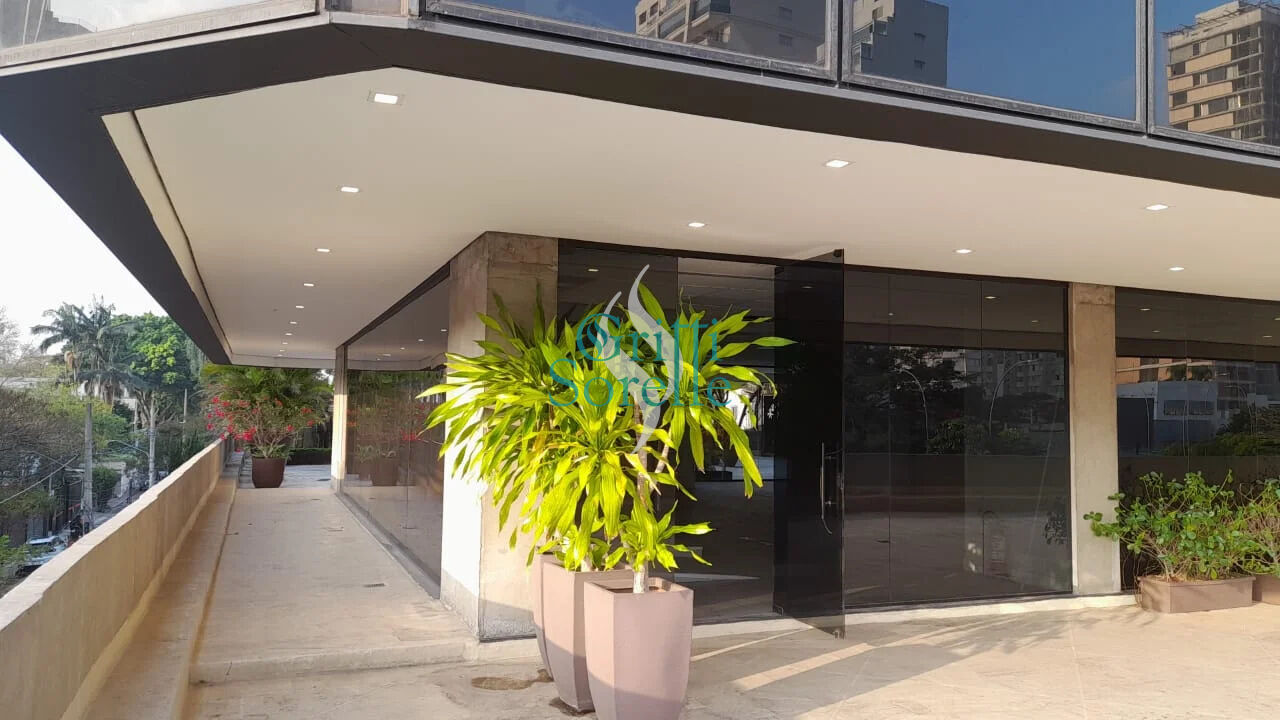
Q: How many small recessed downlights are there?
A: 15